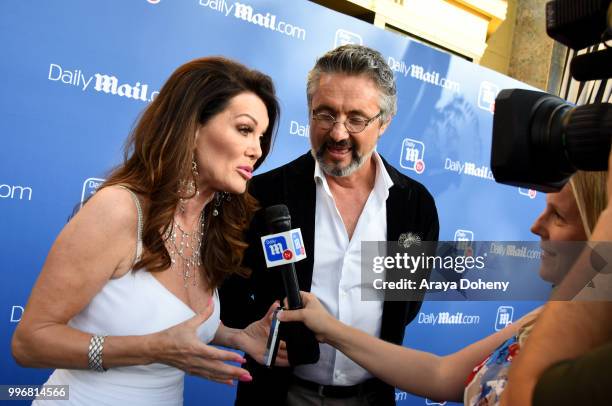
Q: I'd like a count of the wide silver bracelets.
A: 1